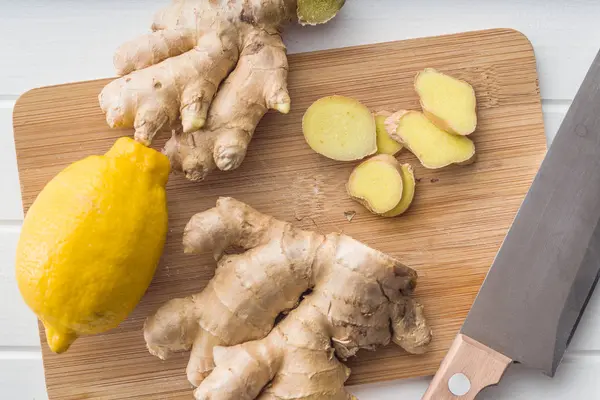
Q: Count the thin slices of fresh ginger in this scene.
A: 6